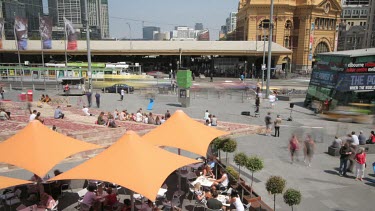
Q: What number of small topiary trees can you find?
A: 6